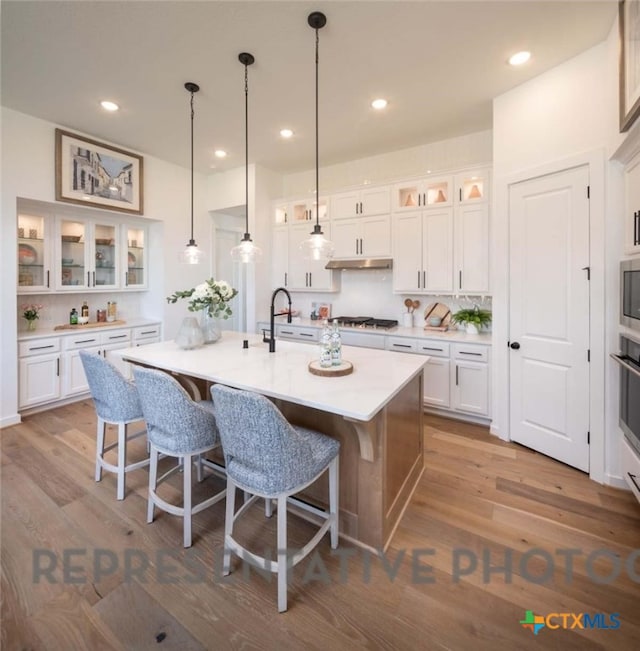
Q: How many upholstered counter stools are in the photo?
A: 3